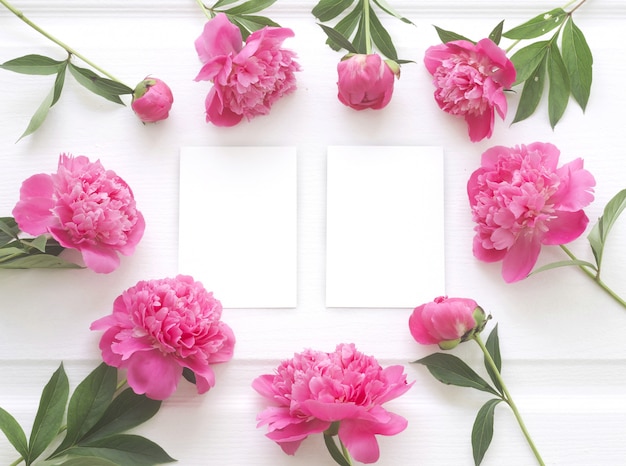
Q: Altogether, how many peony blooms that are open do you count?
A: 6